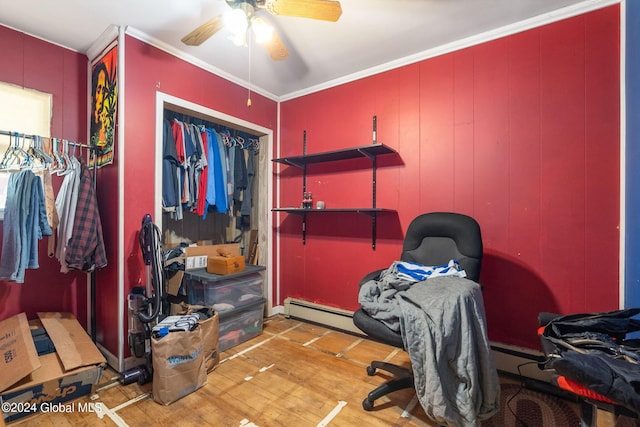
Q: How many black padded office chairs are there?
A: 1